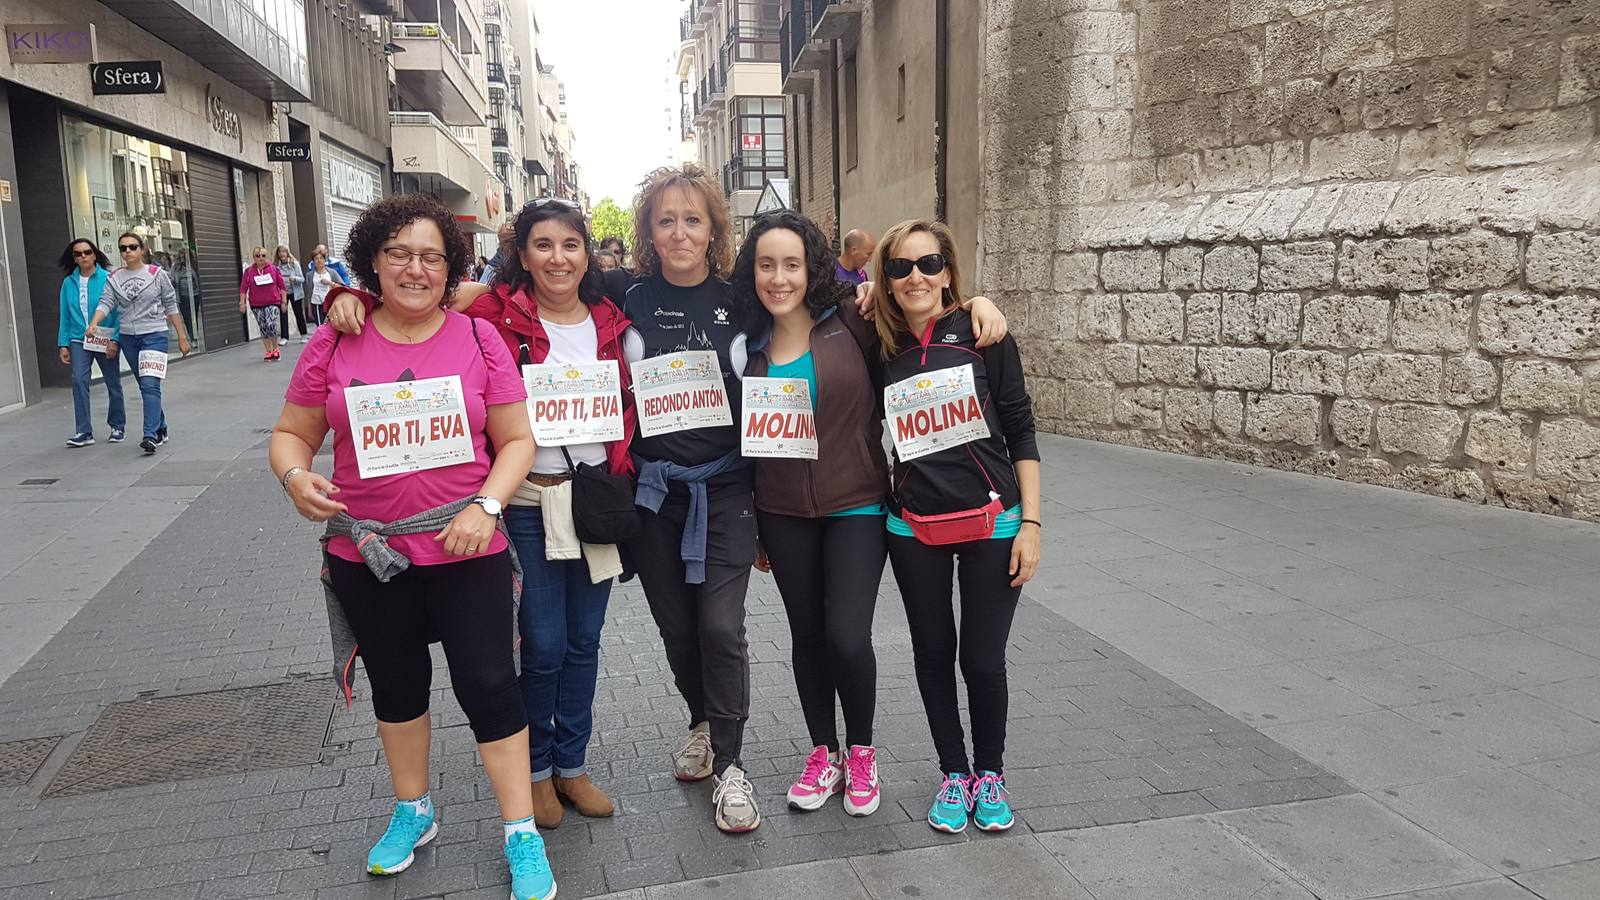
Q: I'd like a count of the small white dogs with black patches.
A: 0